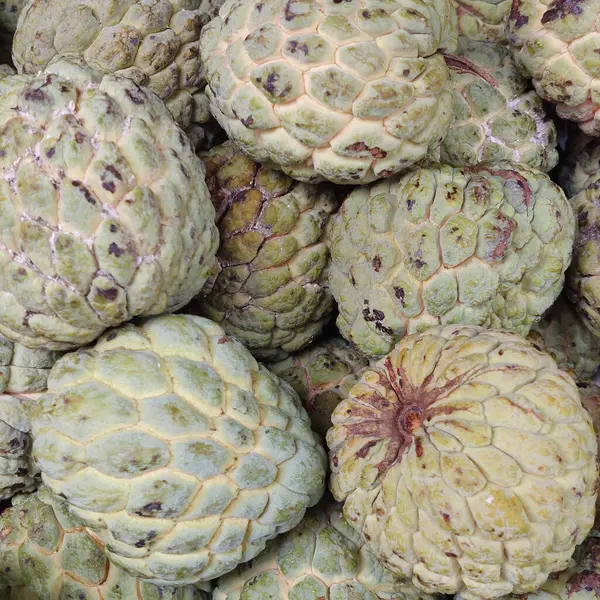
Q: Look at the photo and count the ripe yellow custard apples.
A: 1